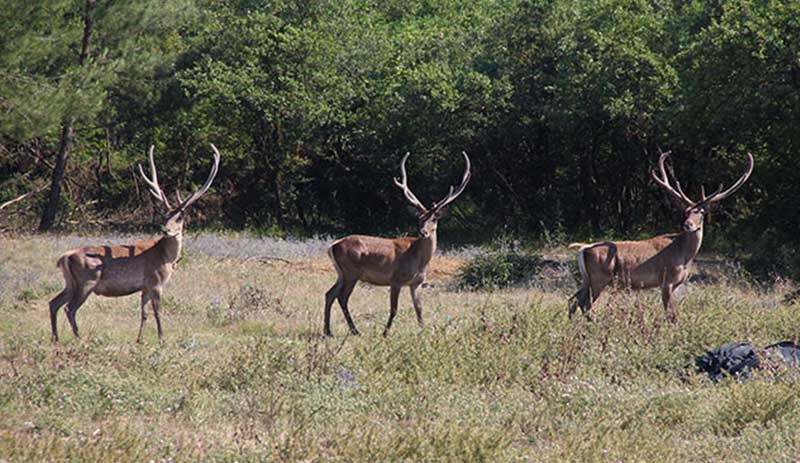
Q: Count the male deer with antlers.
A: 3